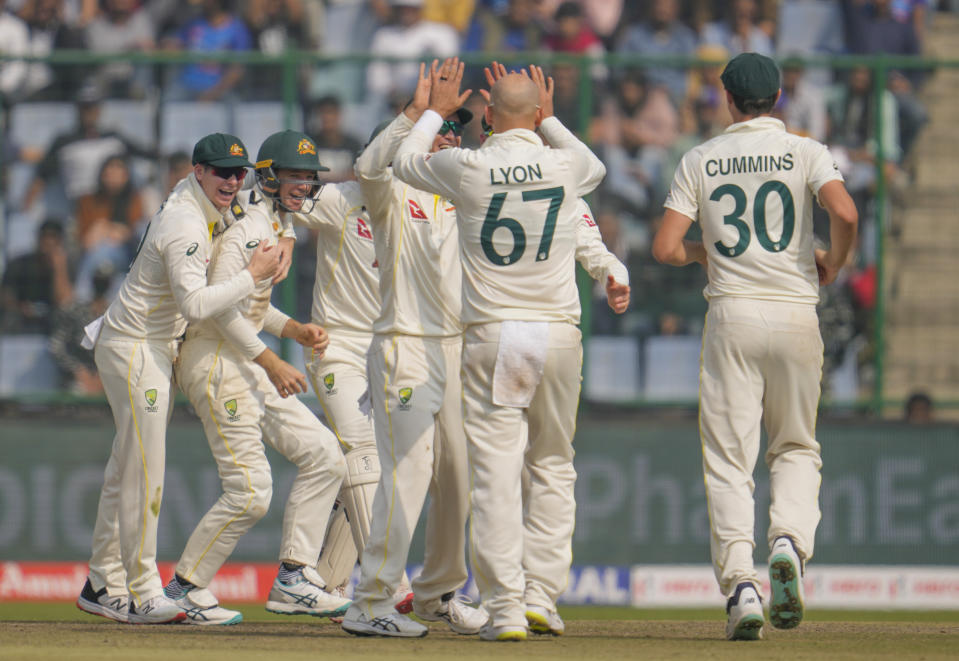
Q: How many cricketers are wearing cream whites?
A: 7